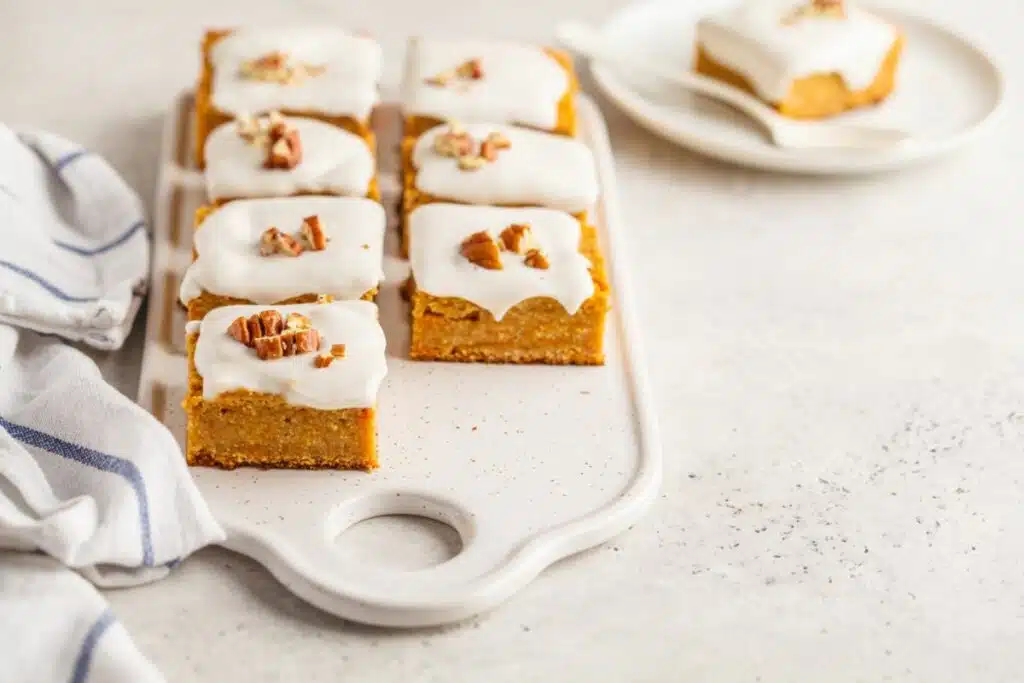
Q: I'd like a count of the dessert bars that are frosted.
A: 8